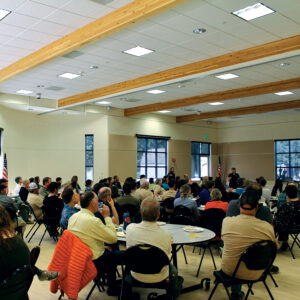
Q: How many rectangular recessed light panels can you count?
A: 11